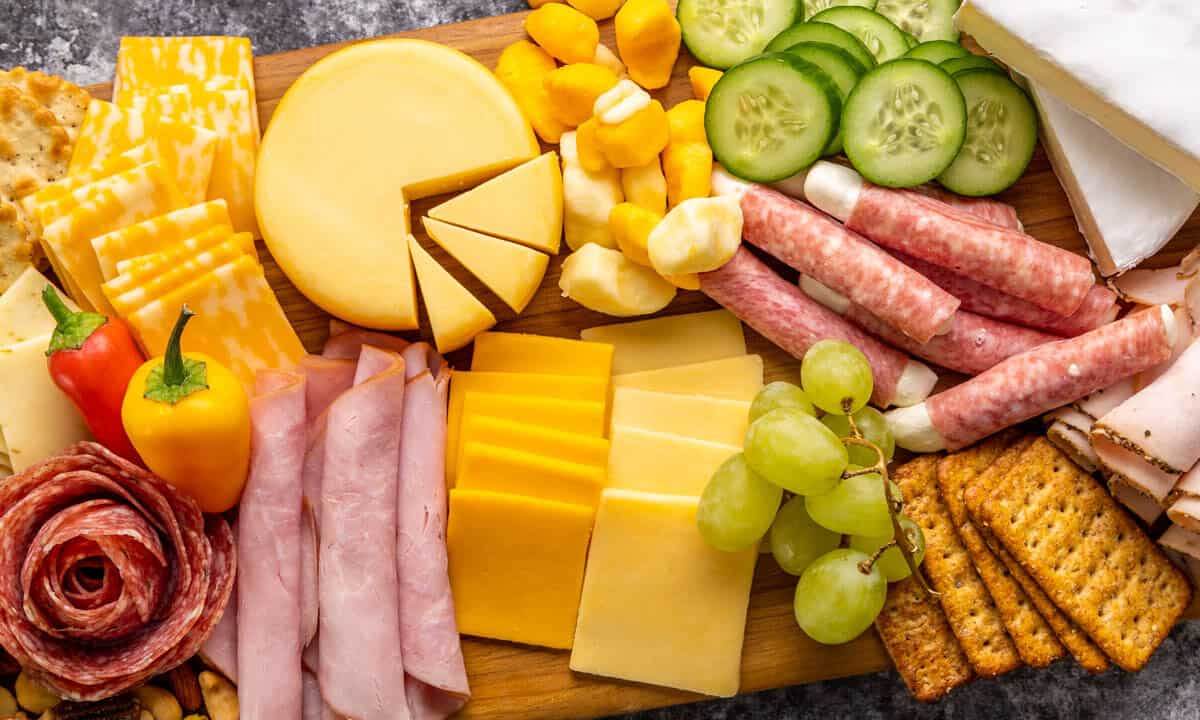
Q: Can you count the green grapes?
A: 9